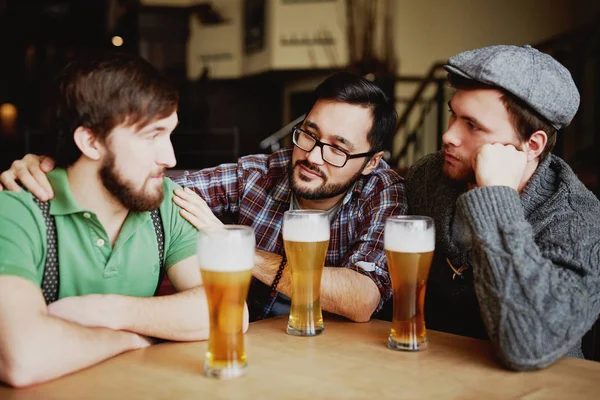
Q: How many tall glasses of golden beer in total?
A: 3